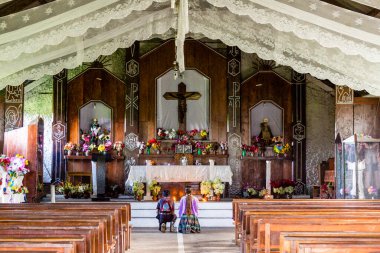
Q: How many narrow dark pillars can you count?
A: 4